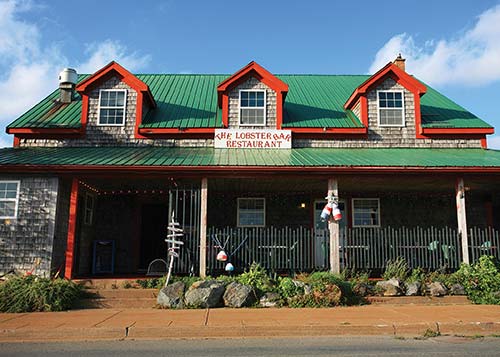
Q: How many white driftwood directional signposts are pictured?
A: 1